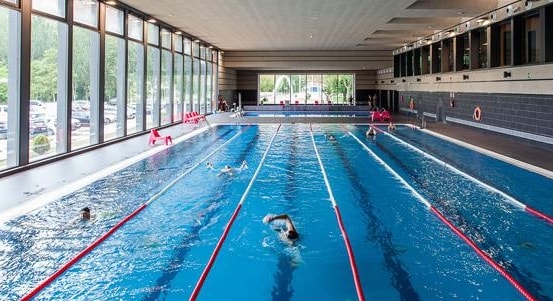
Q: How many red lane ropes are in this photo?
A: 5